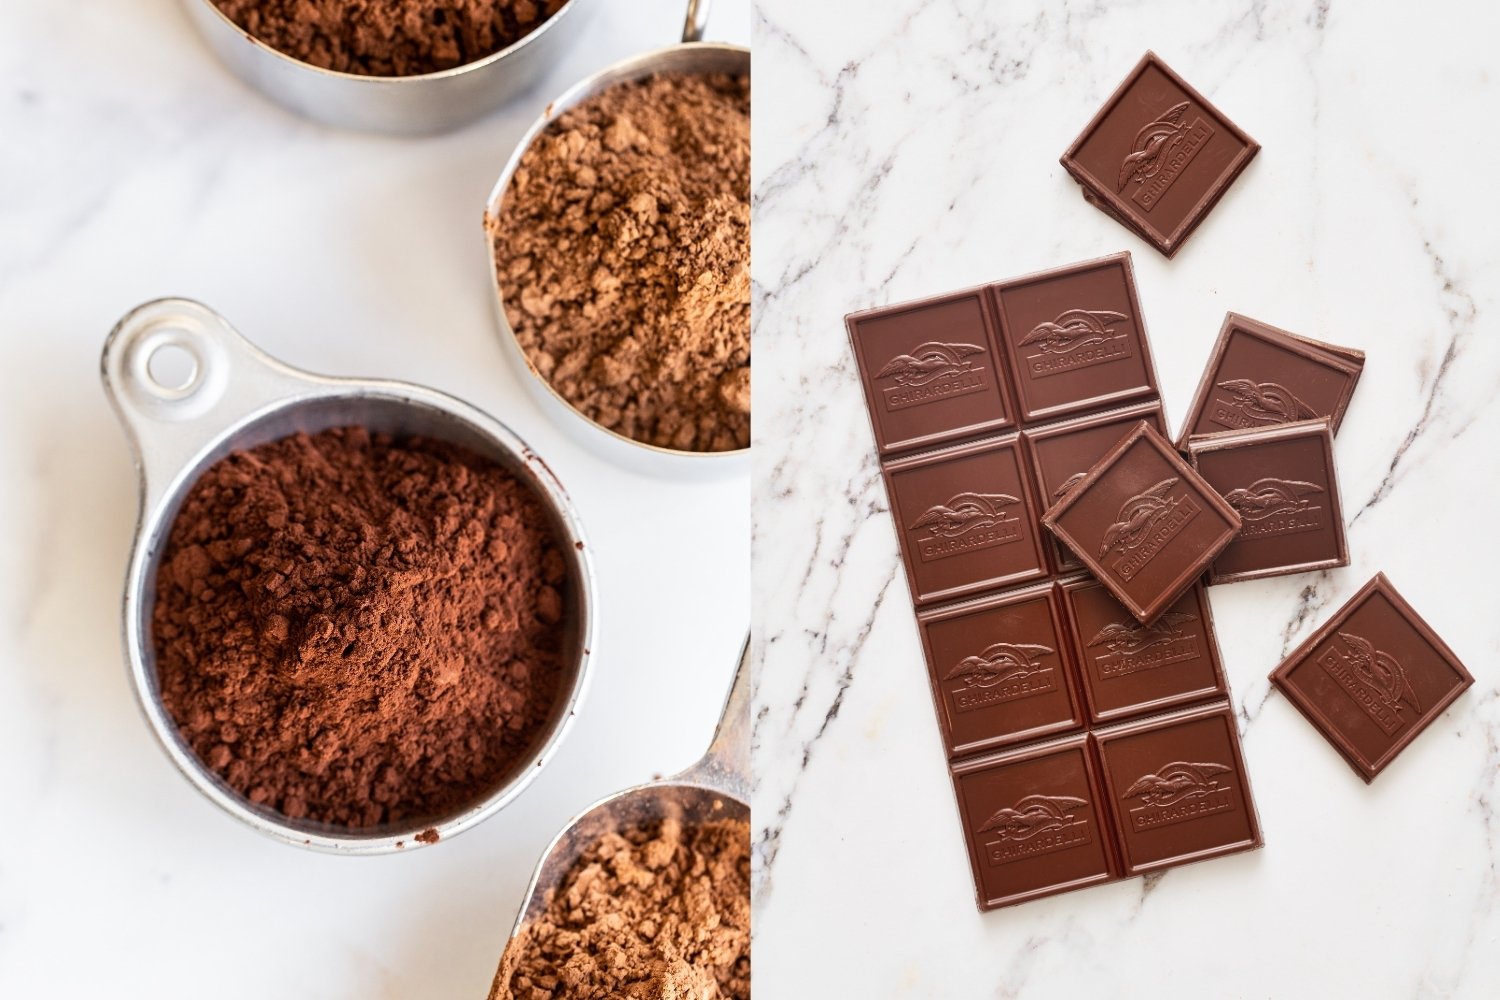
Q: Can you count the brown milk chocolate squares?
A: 13